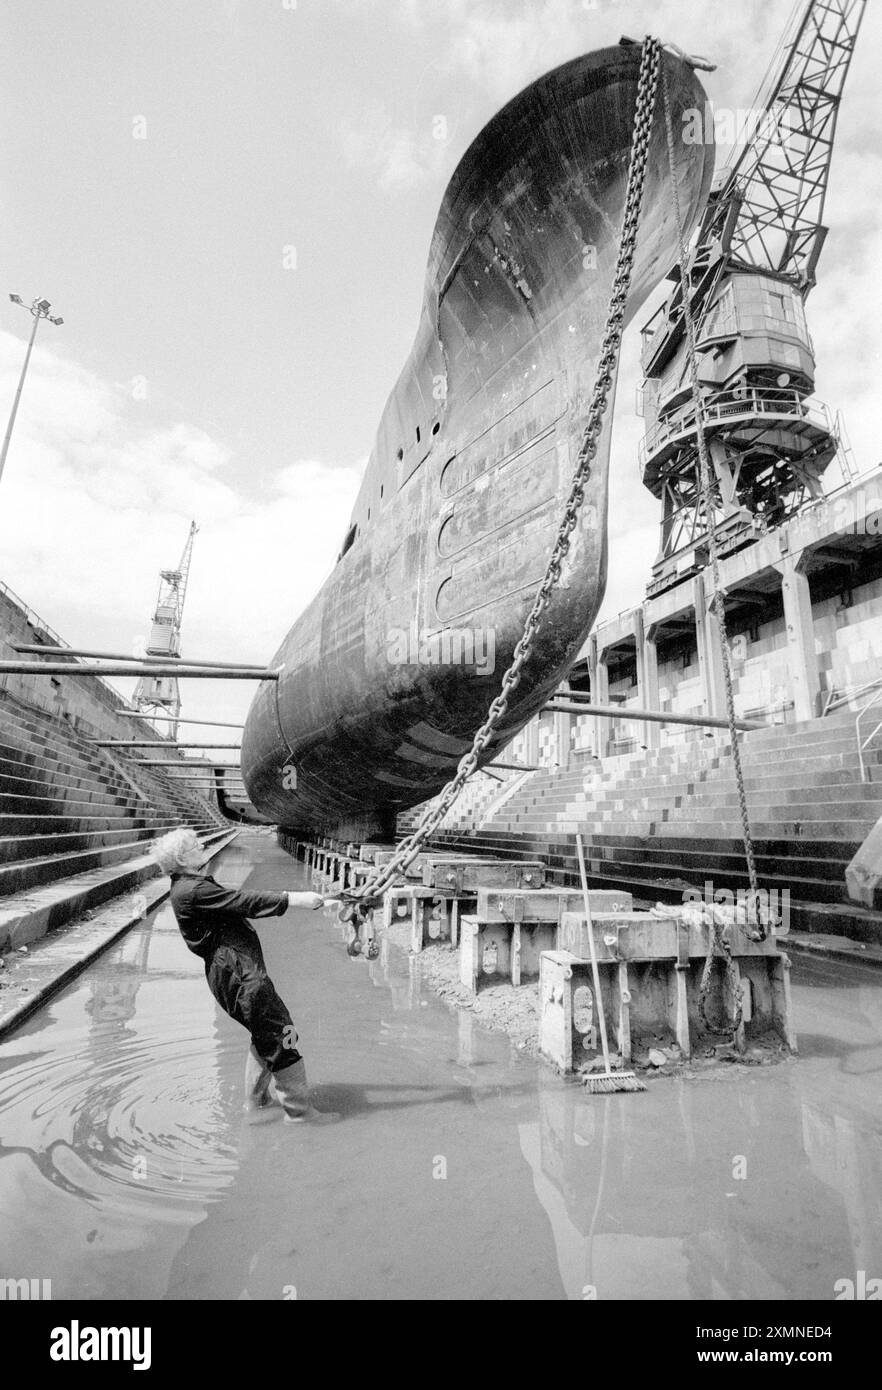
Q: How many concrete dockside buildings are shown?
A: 1